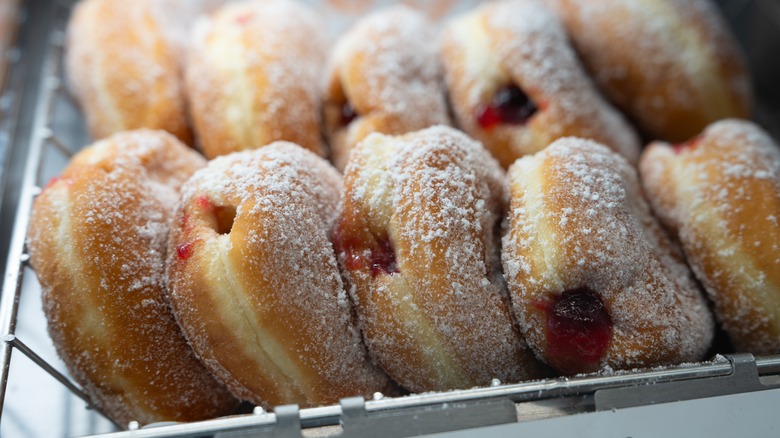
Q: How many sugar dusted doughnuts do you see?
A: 10